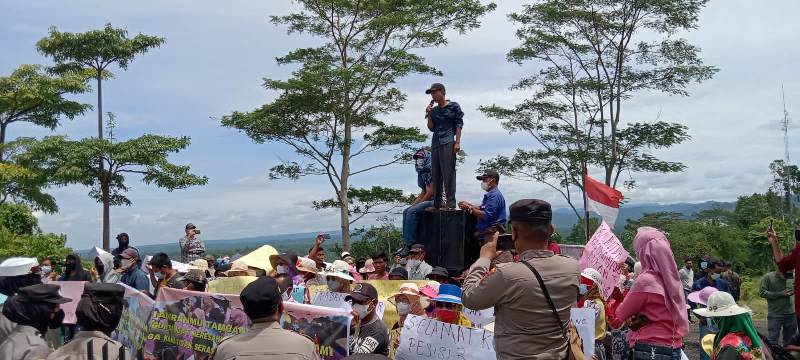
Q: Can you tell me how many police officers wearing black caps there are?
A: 4